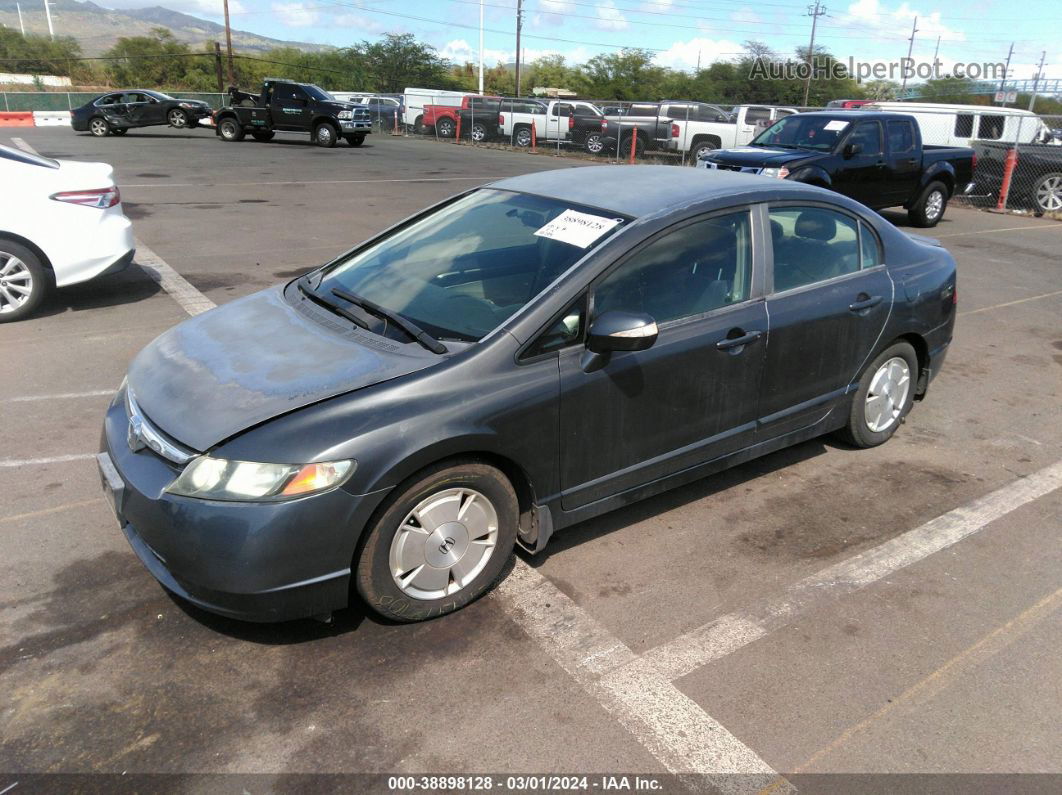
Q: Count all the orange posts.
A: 5